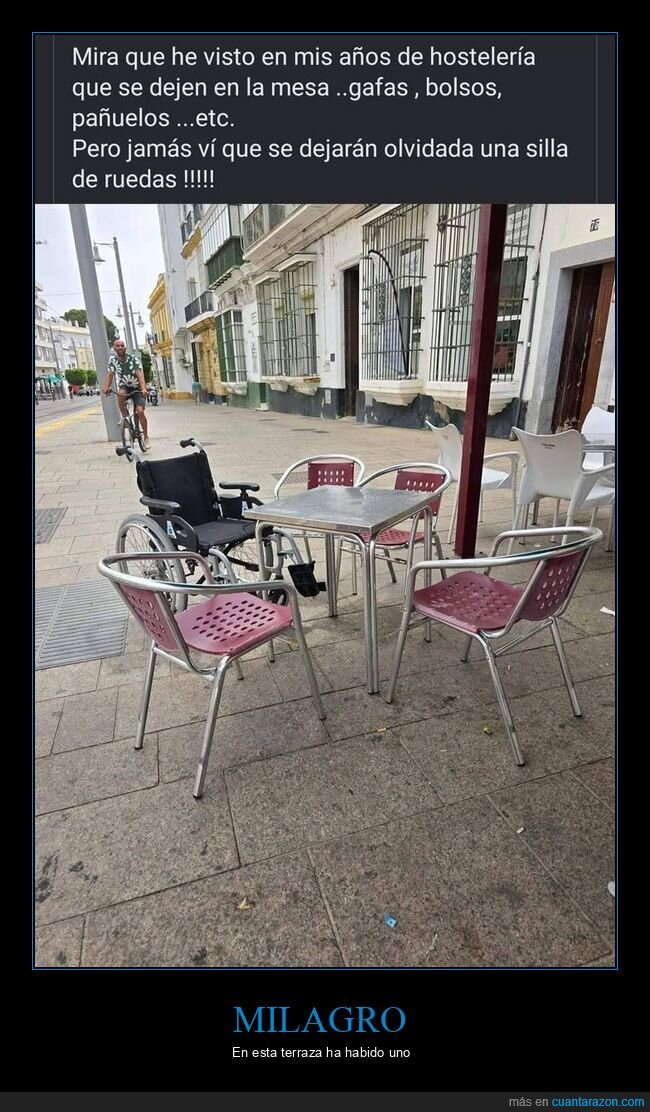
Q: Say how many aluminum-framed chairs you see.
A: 4